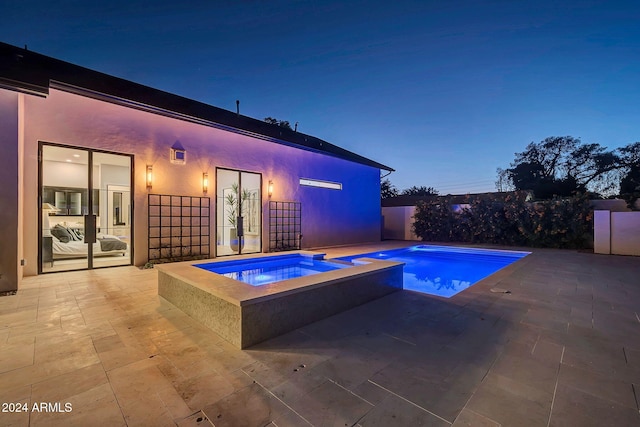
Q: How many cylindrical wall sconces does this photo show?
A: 3